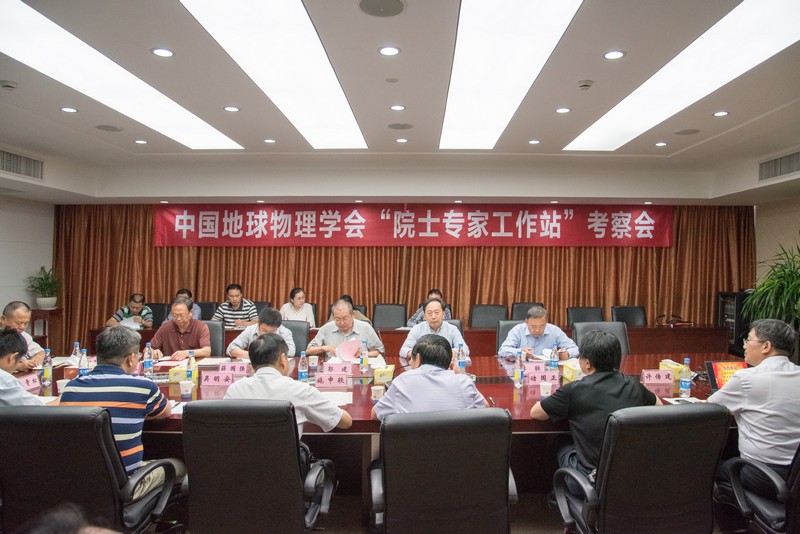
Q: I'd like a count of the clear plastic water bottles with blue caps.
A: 11